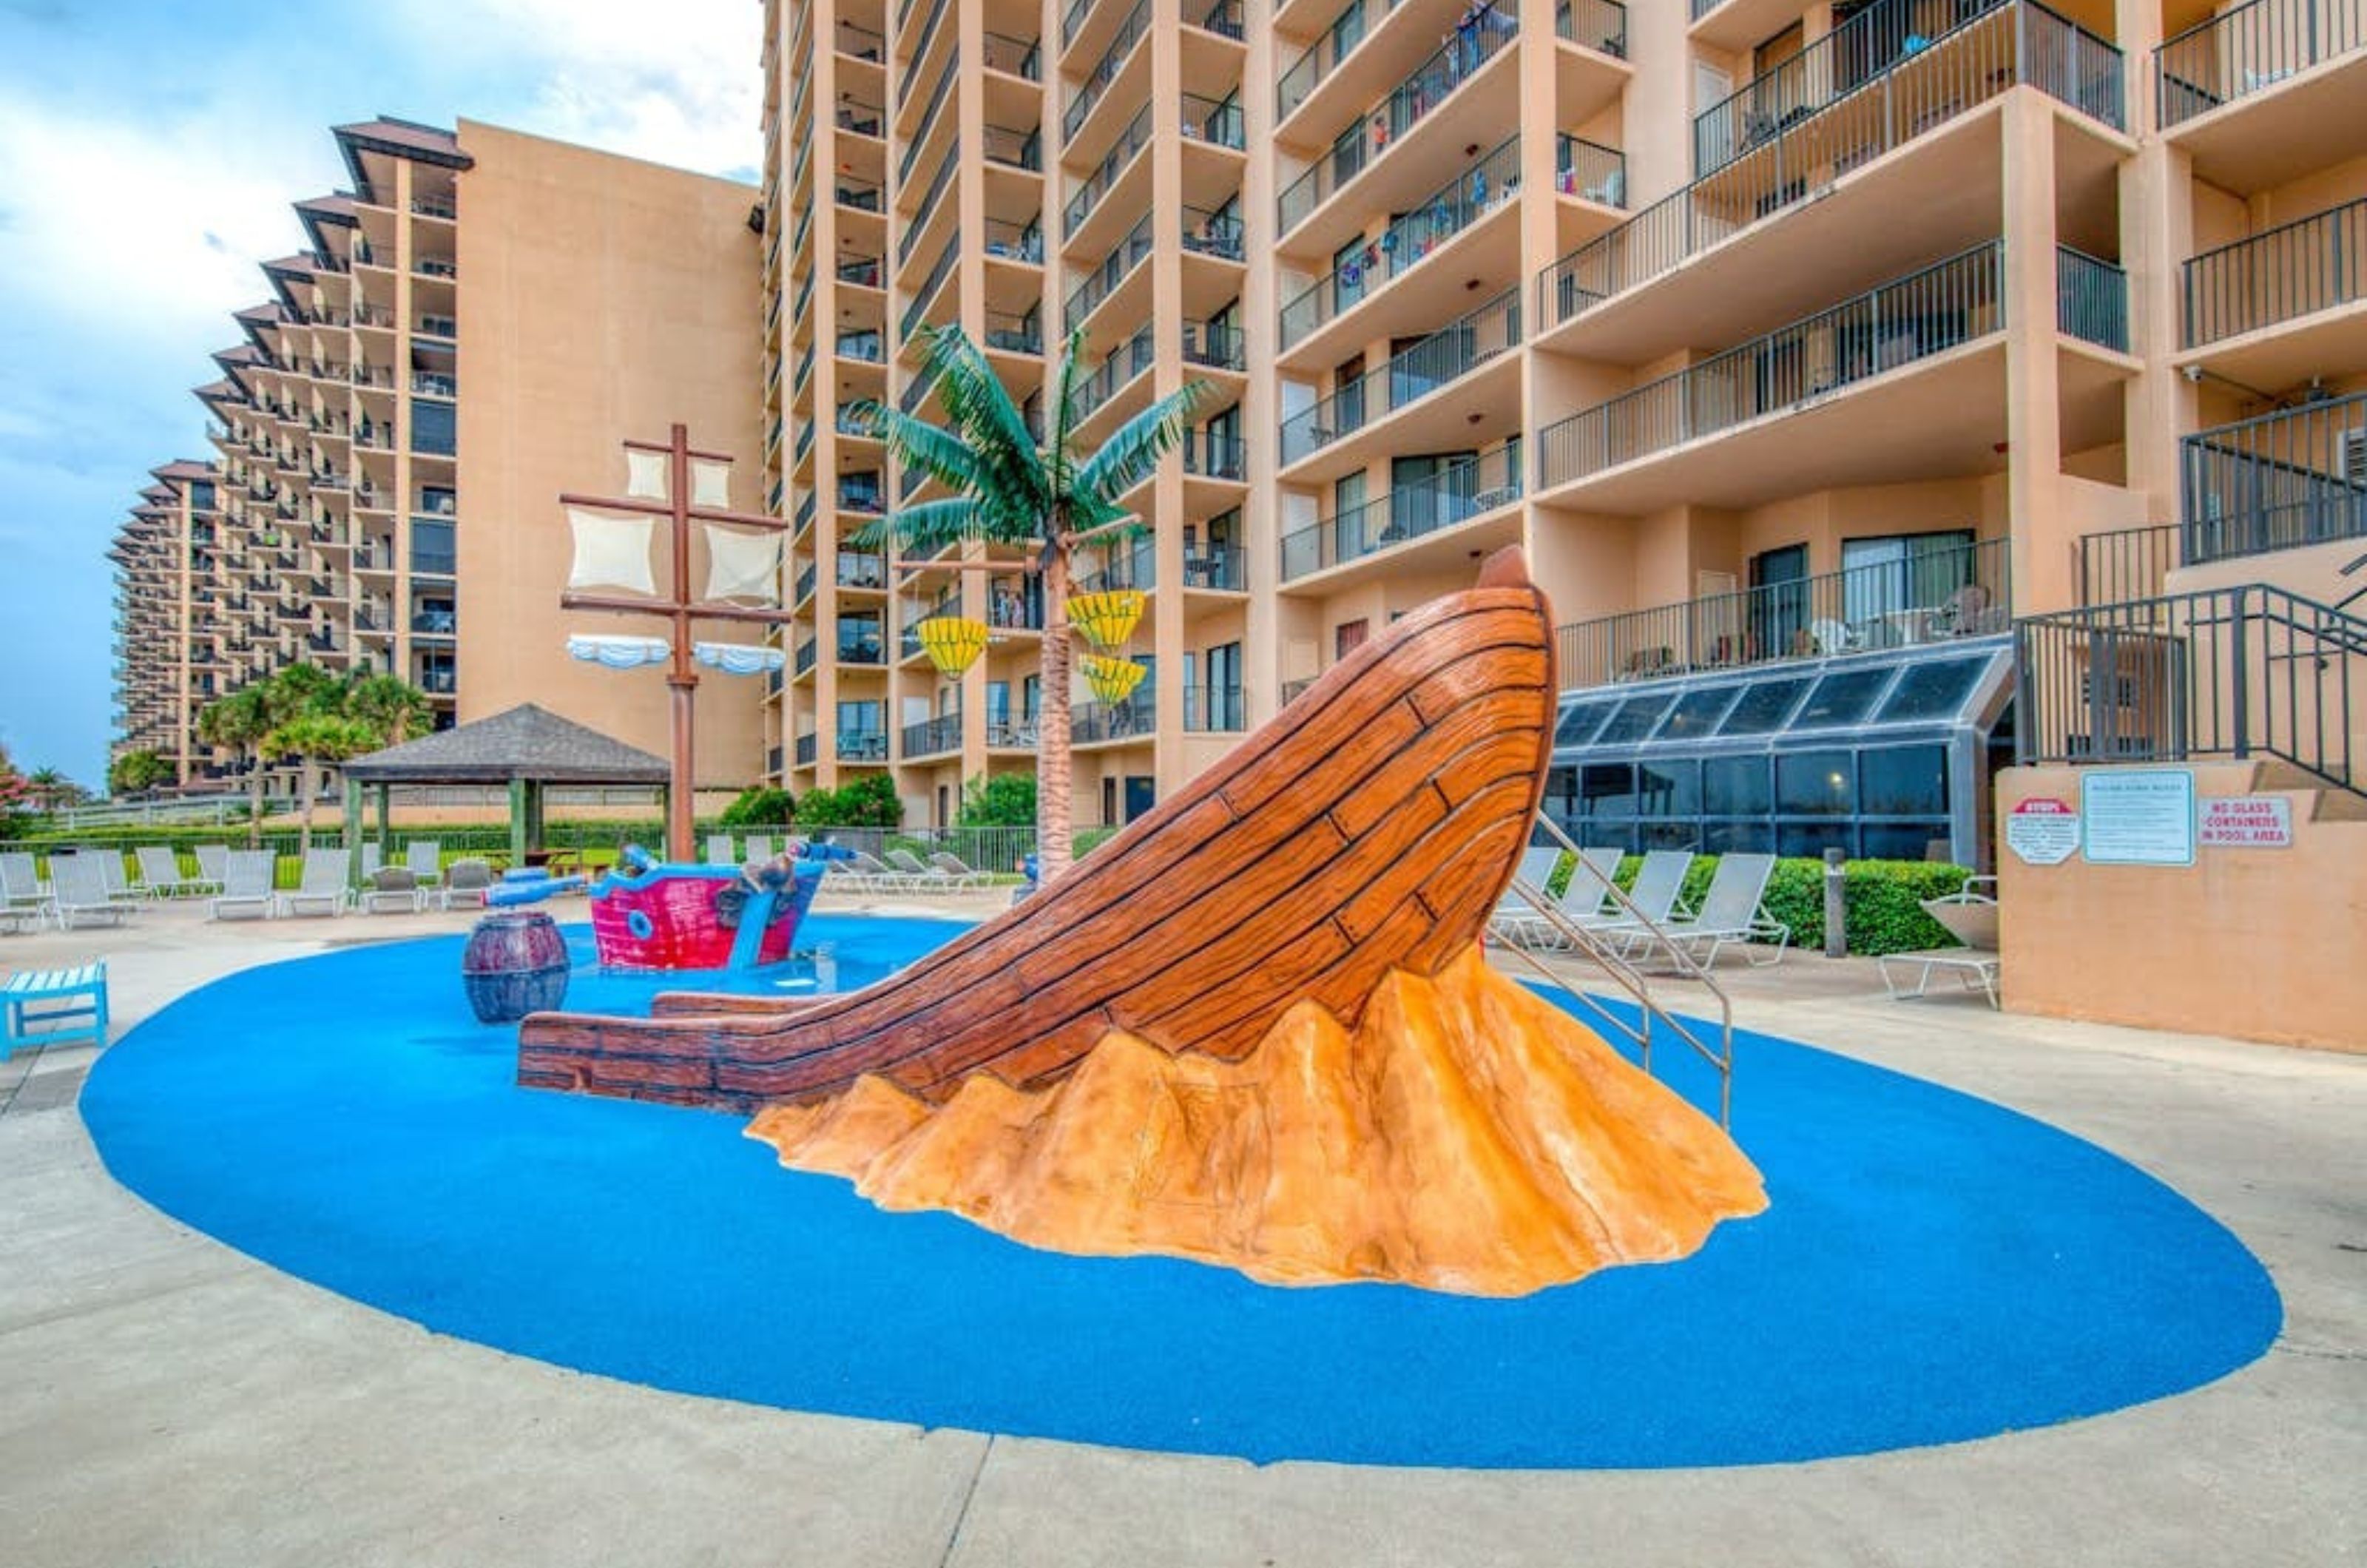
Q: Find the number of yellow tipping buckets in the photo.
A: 3